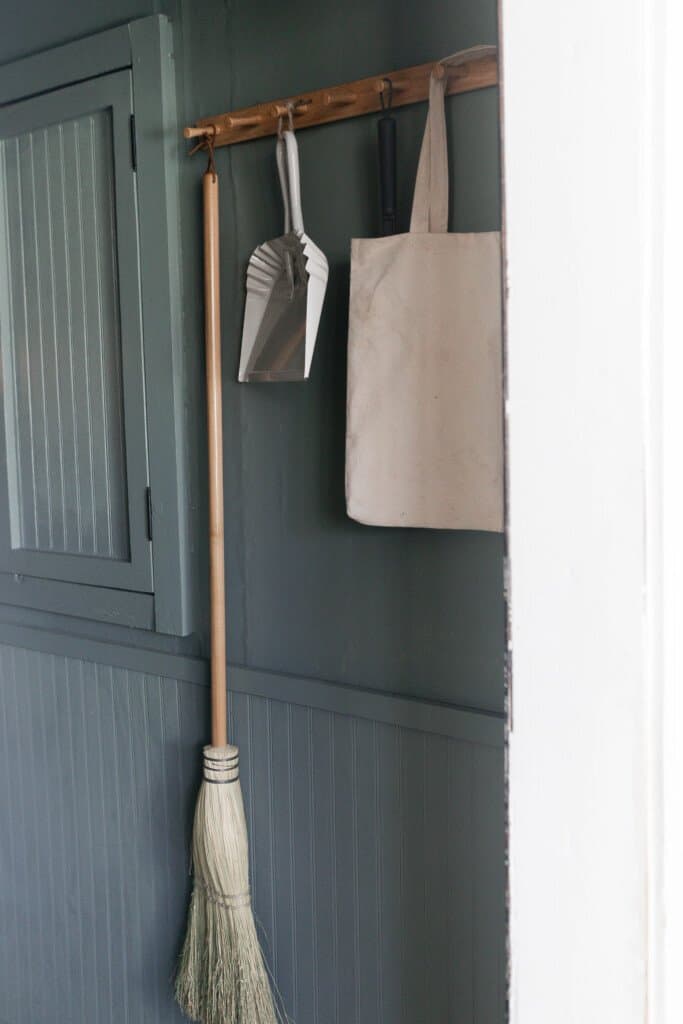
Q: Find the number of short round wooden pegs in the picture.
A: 6